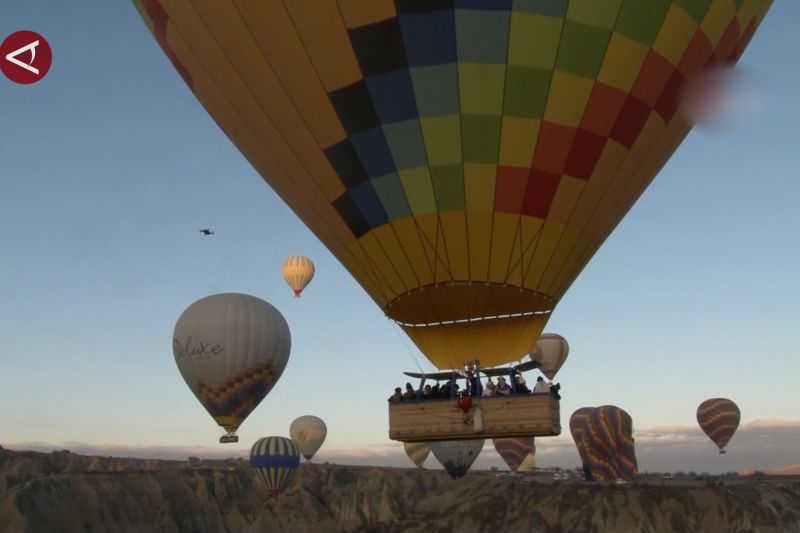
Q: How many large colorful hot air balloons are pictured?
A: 1